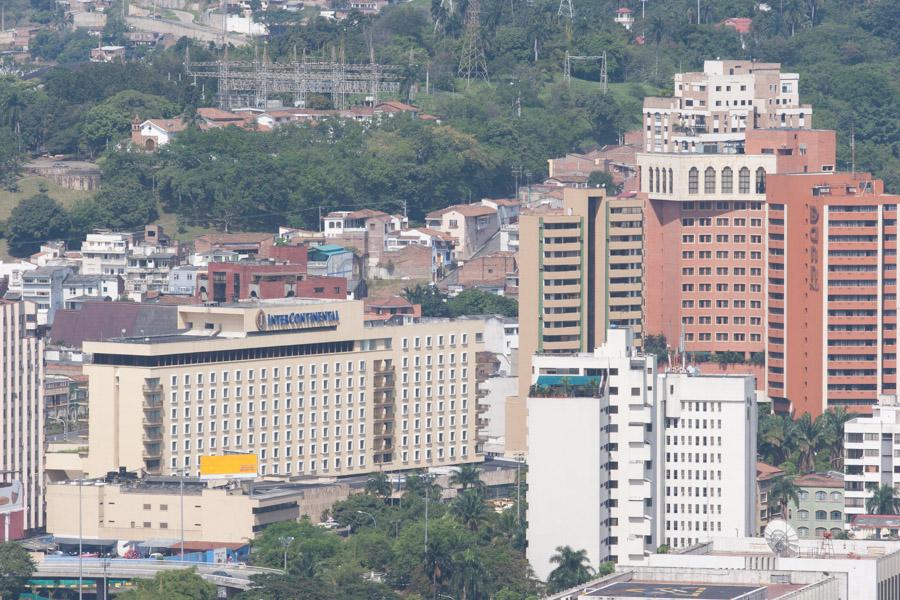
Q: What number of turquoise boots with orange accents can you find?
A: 0